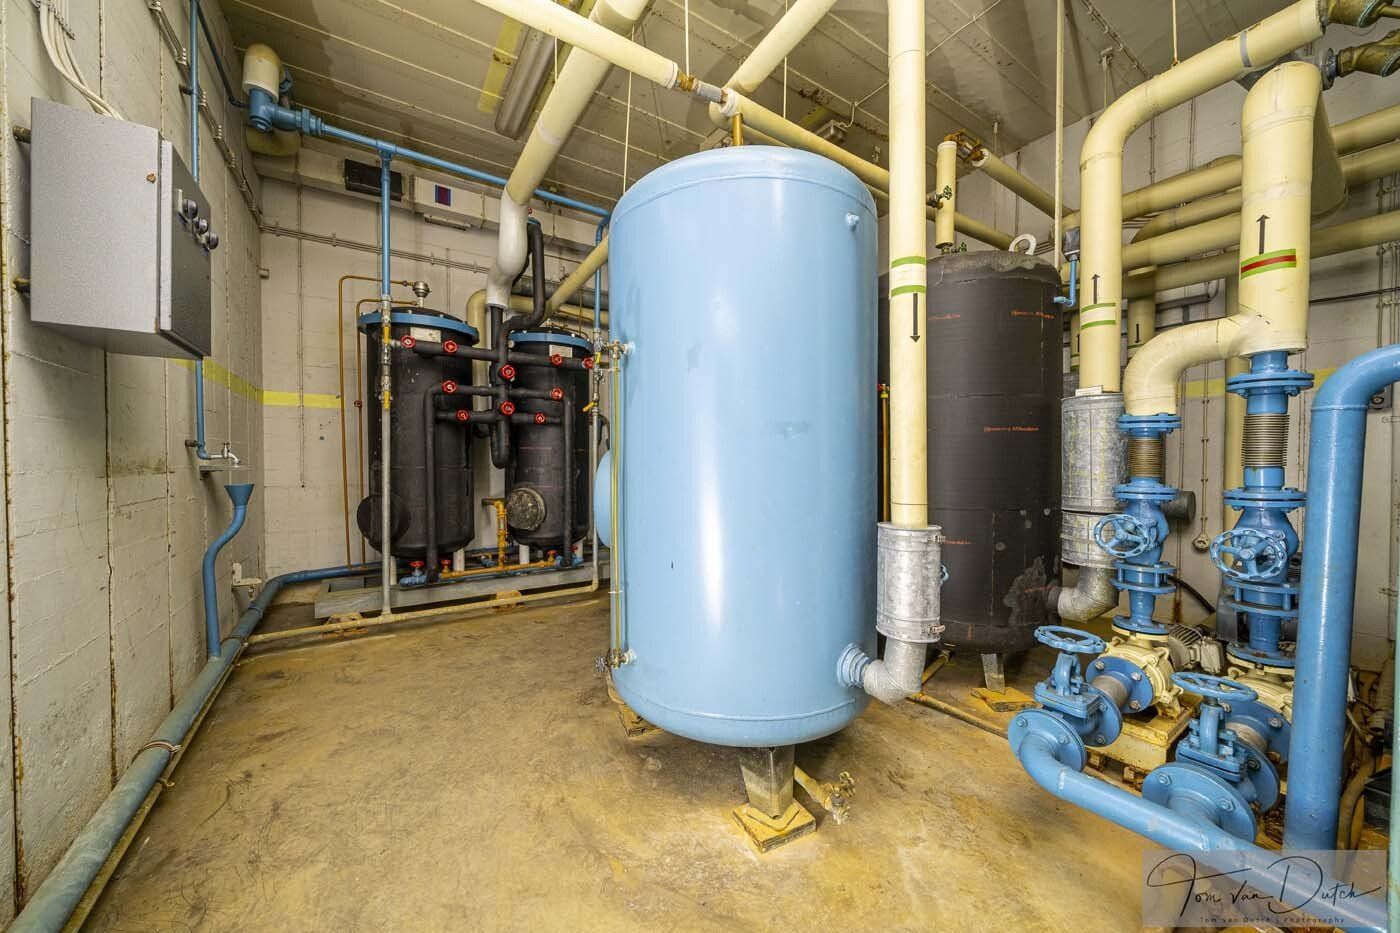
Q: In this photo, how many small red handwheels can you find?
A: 14